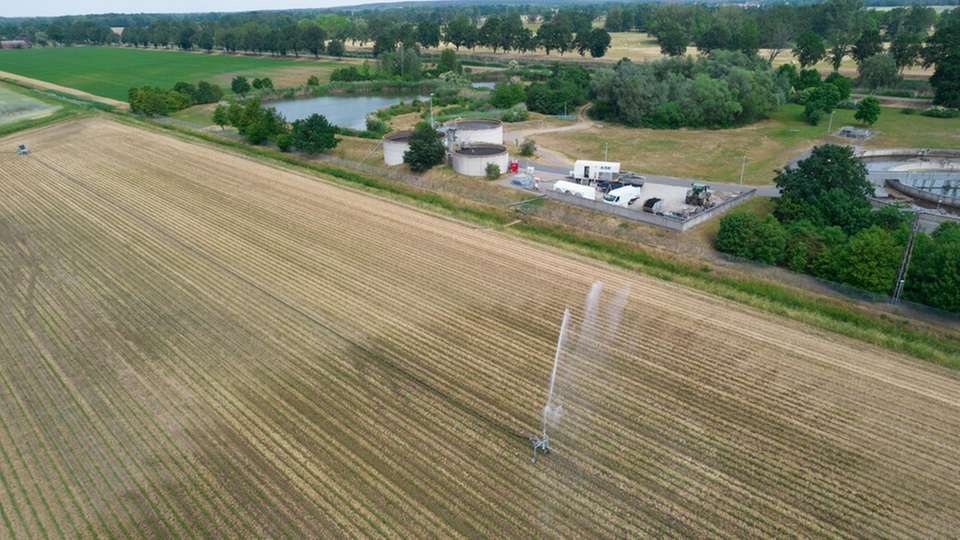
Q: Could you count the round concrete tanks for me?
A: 3